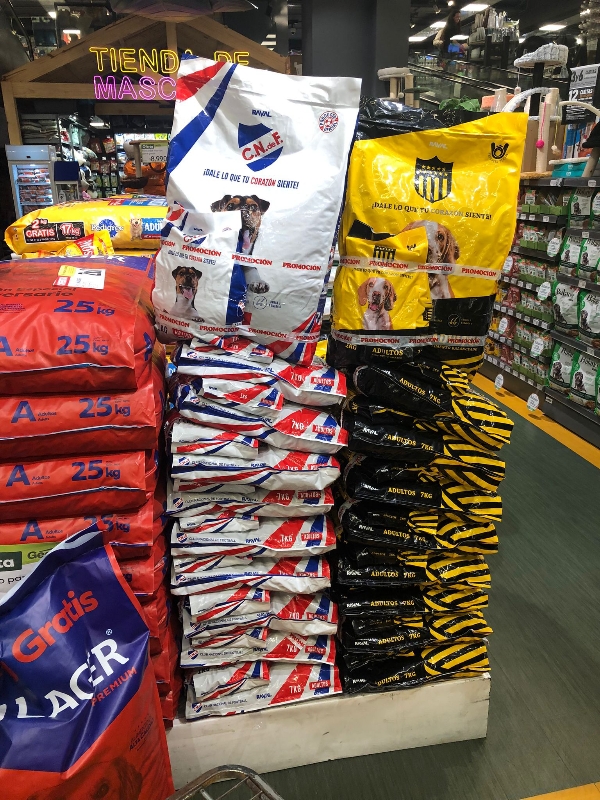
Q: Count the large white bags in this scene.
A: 10